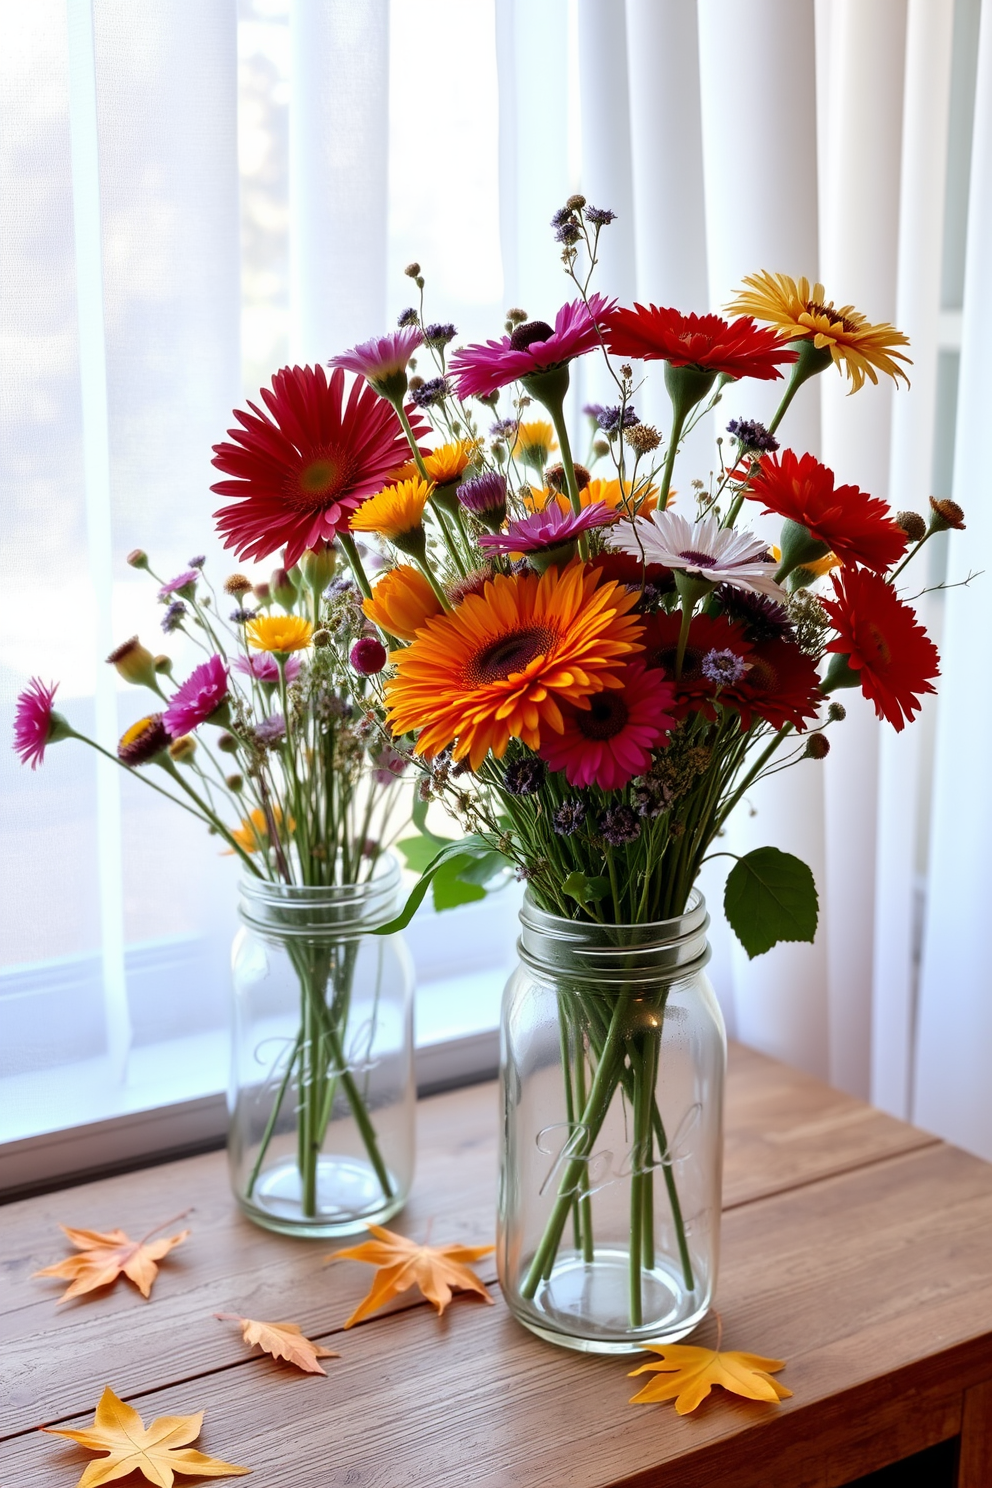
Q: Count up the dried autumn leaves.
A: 5